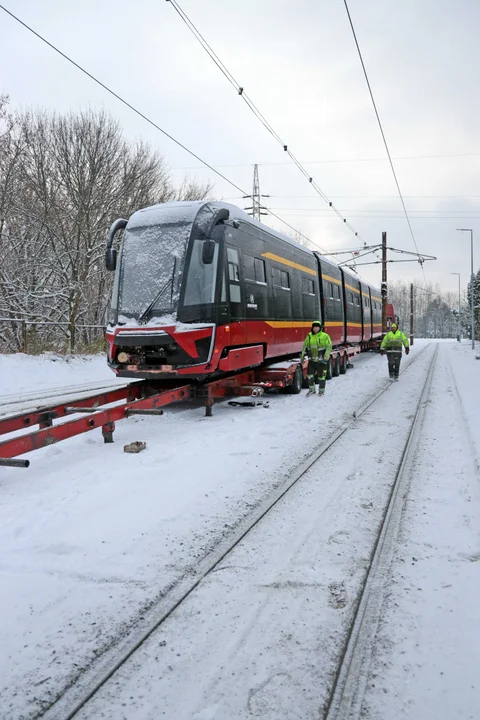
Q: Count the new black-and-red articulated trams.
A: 1